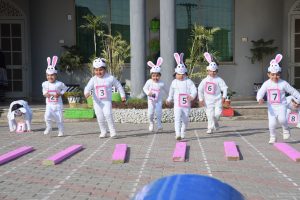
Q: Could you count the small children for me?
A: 8